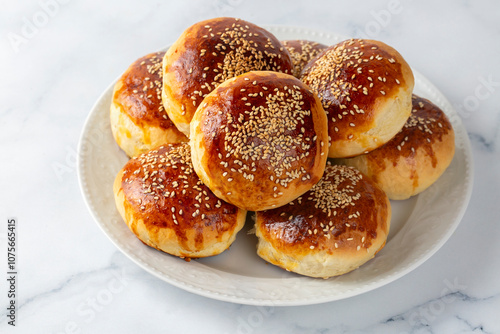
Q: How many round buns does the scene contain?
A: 8